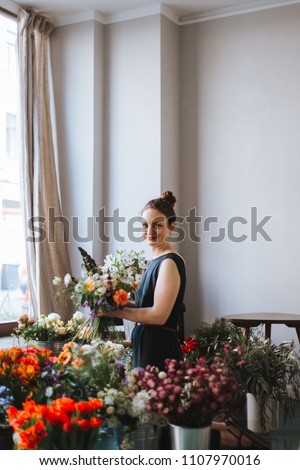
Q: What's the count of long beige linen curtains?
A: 1